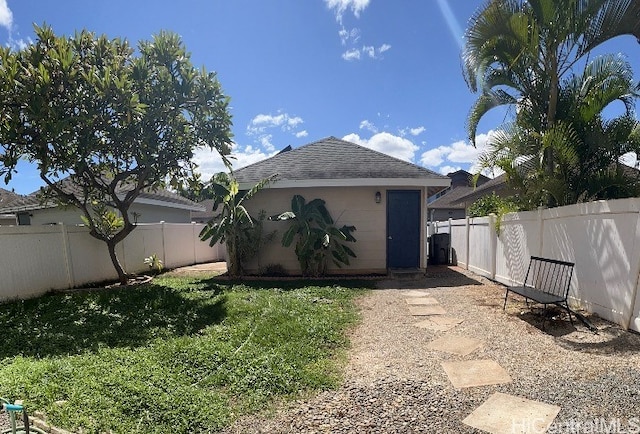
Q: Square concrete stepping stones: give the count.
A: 7